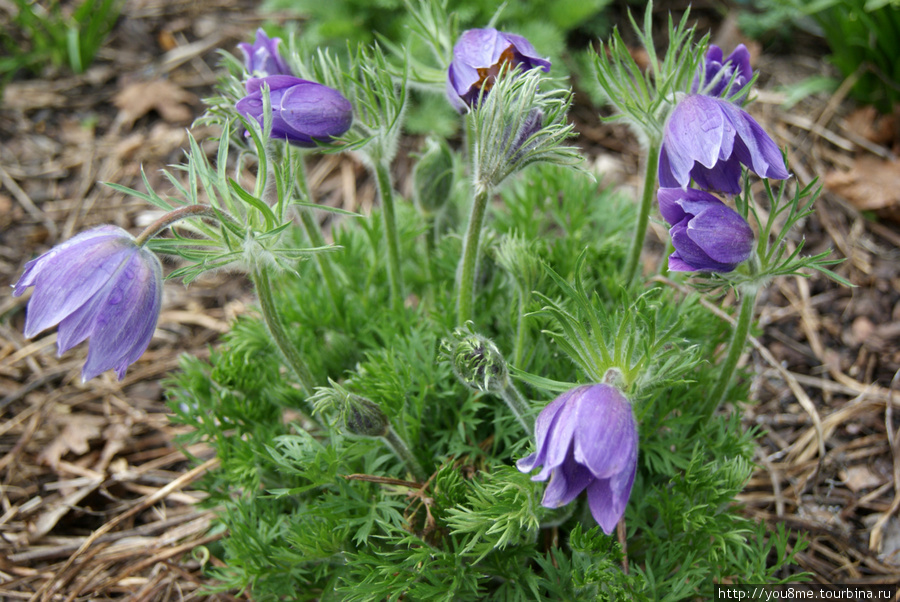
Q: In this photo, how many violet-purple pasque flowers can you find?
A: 8